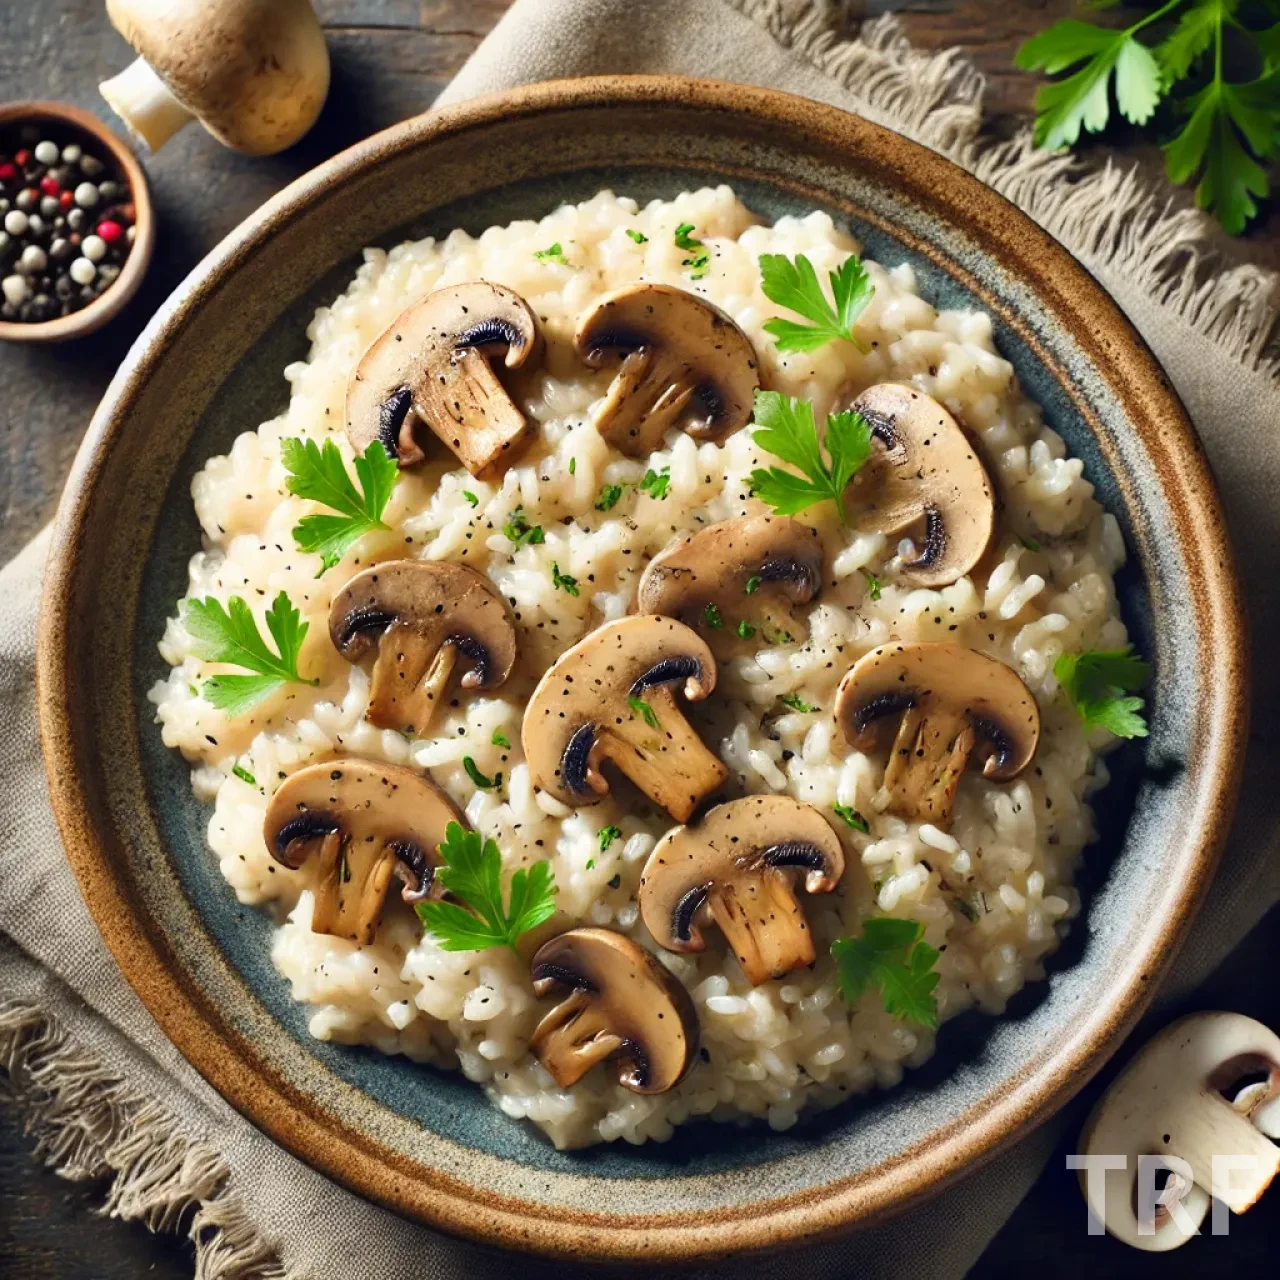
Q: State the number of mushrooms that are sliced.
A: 11